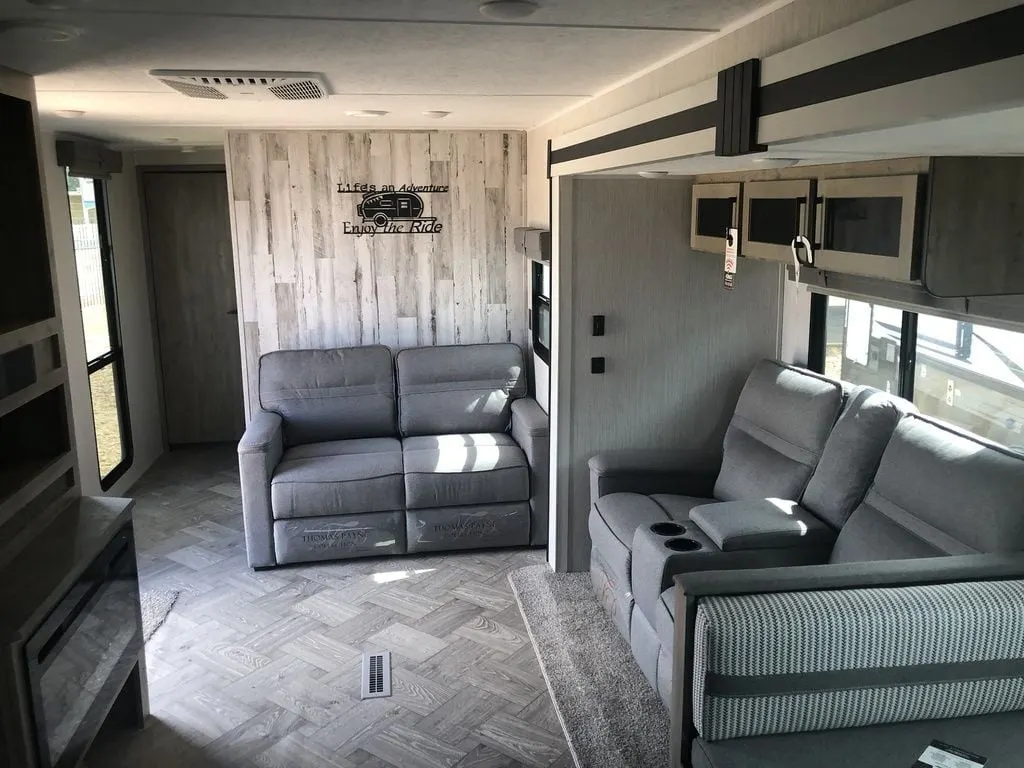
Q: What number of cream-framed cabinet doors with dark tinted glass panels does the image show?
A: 3